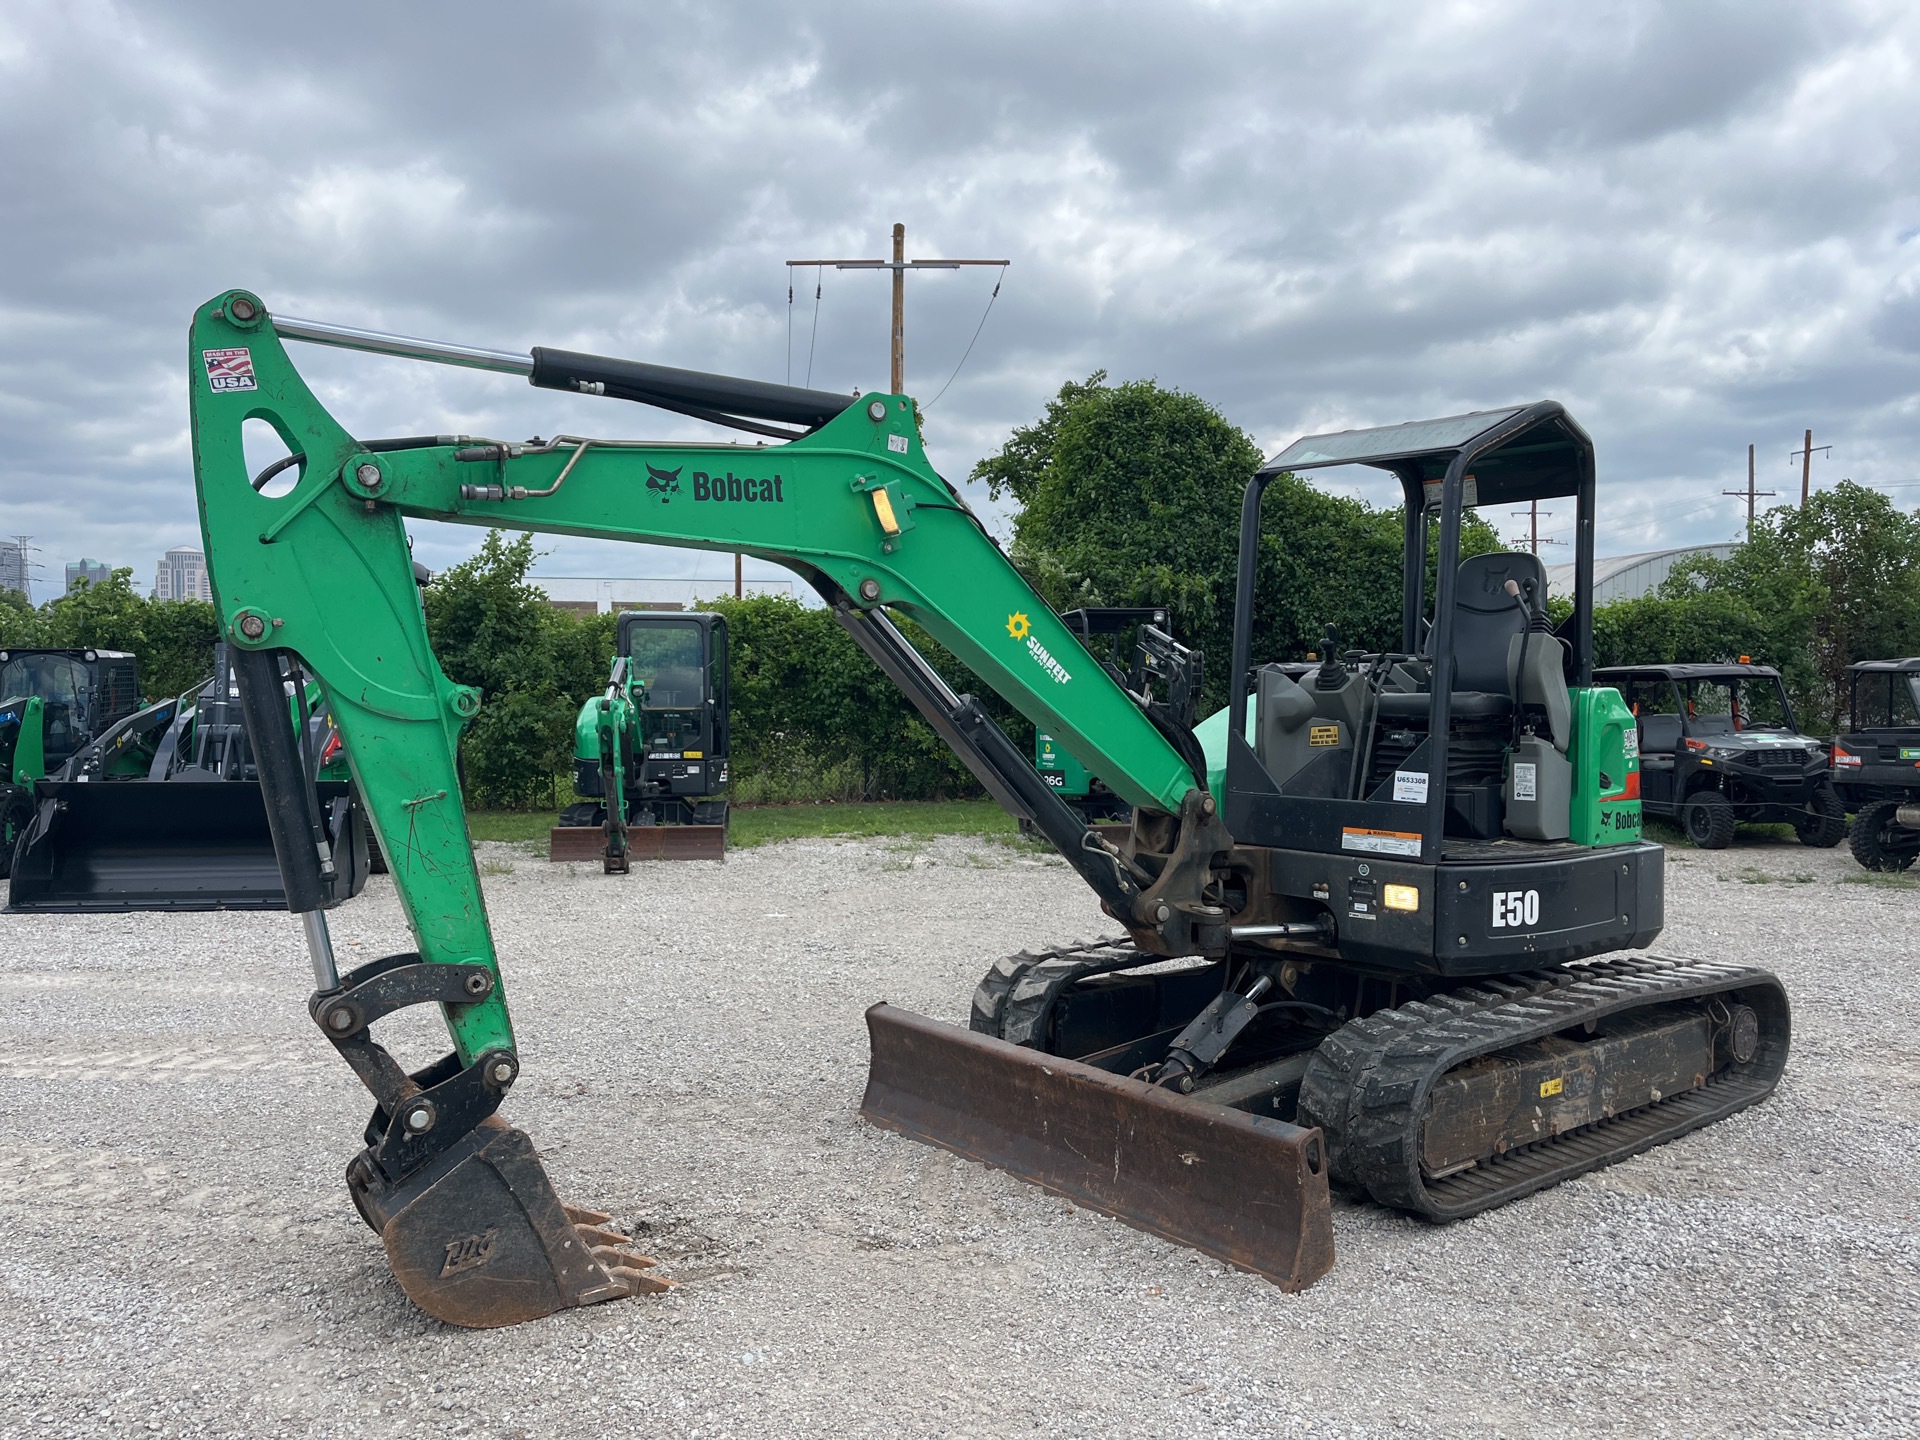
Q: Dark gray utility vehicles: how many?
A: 2